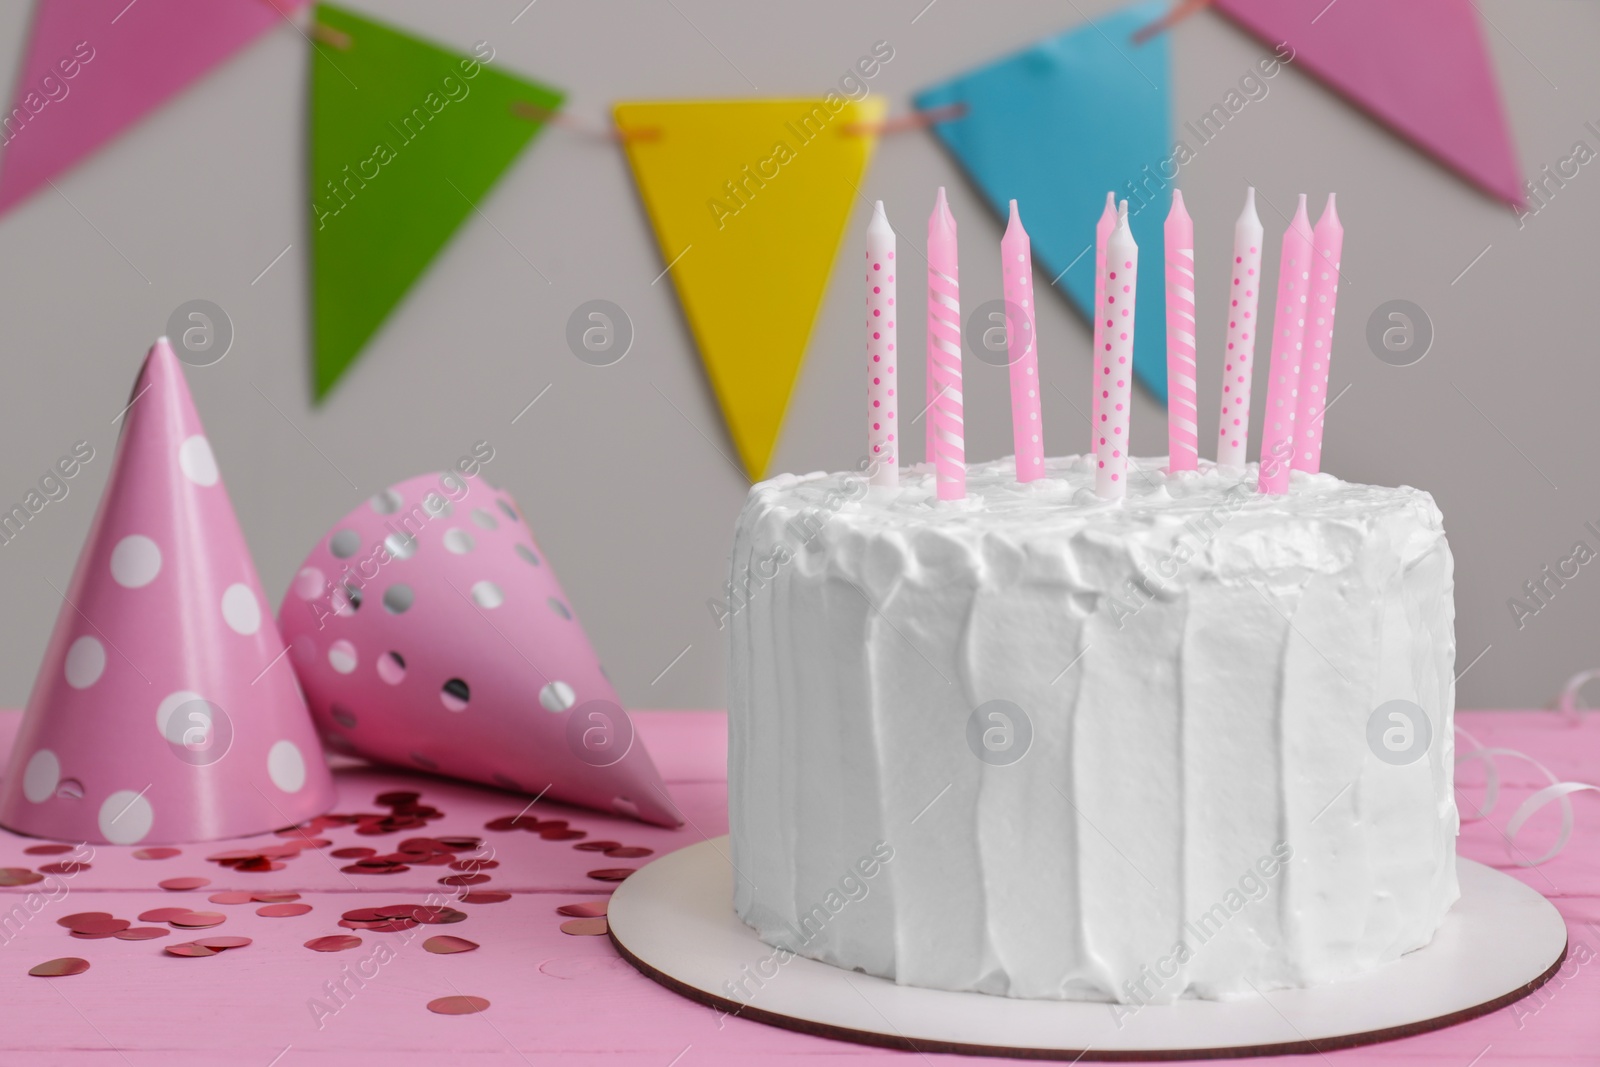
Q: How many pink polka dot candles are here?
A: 3